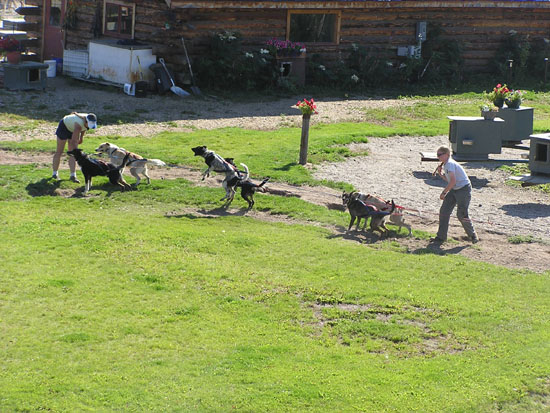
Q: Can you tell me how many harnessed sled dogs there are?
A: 6